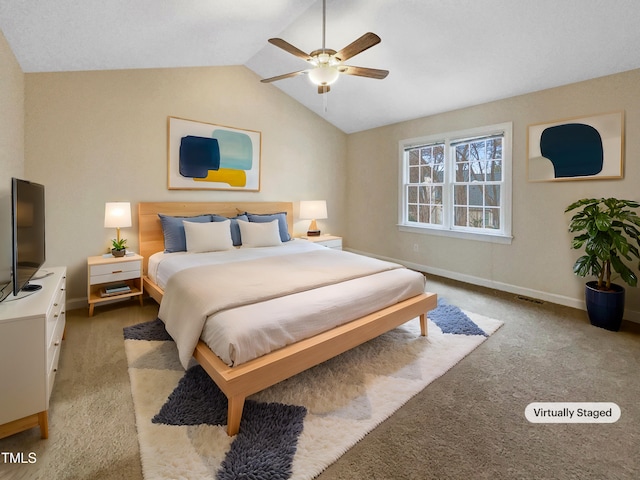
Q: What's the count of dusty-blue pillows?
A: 3